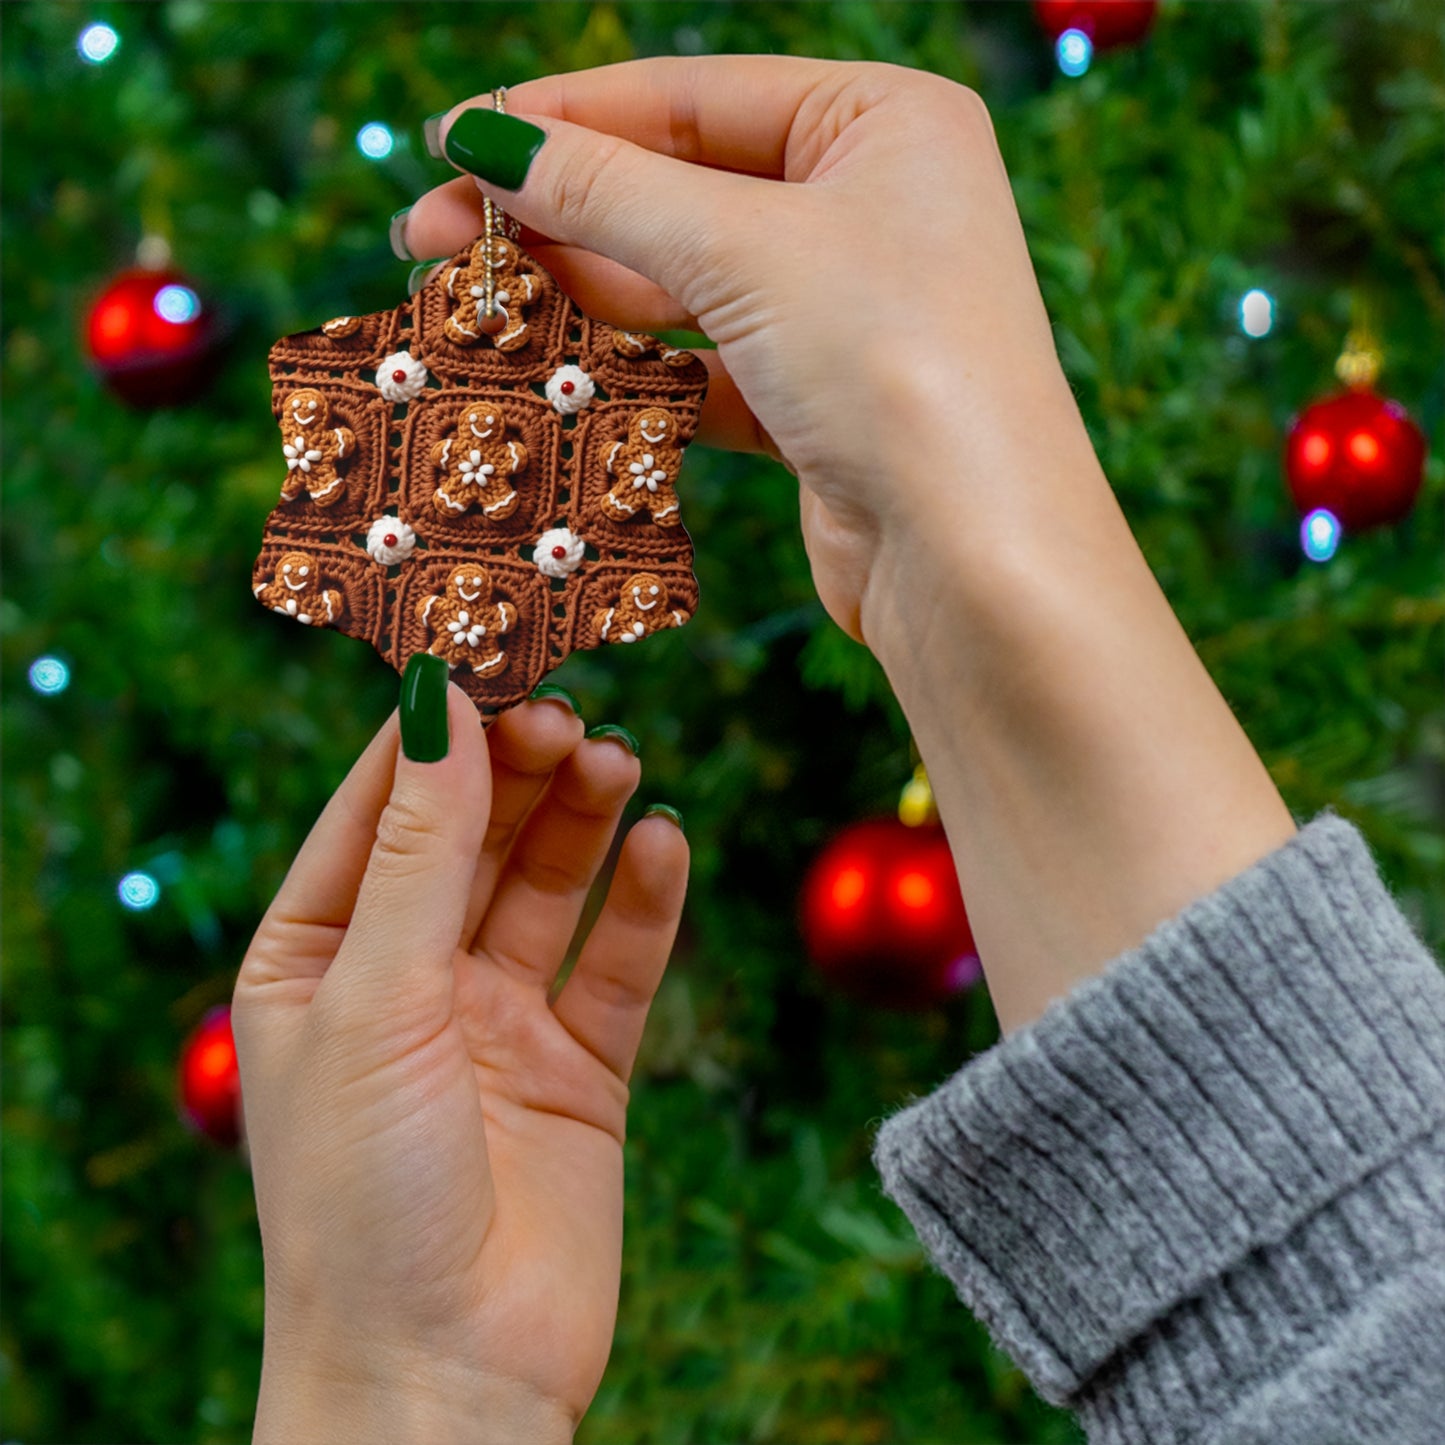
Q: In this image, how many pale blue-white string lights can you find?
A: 8